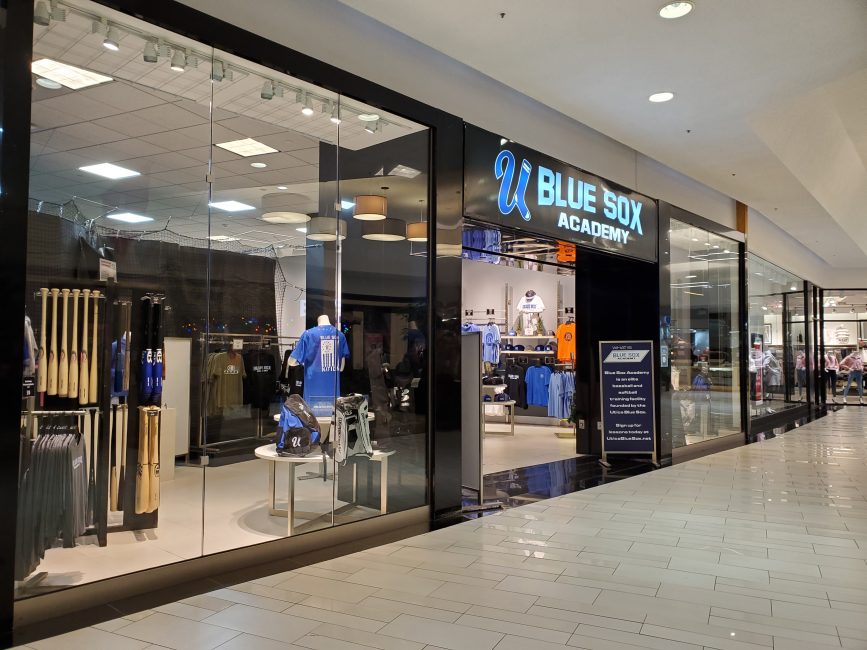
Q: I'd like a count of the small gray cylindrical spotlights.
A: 9